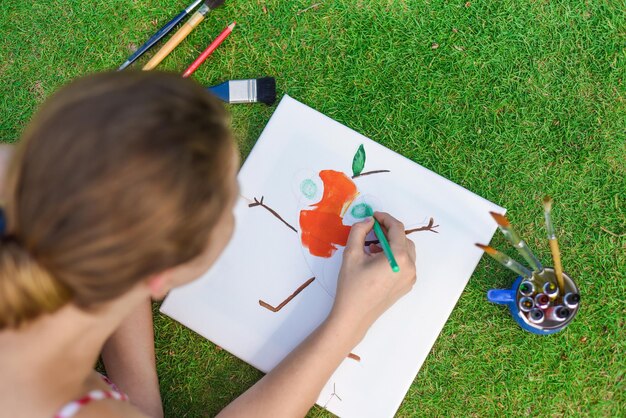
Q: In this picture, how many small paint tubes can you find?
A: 7